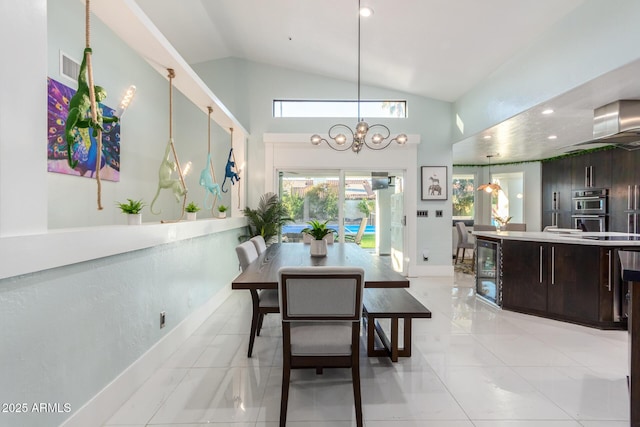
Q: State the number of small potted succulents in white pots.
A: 3